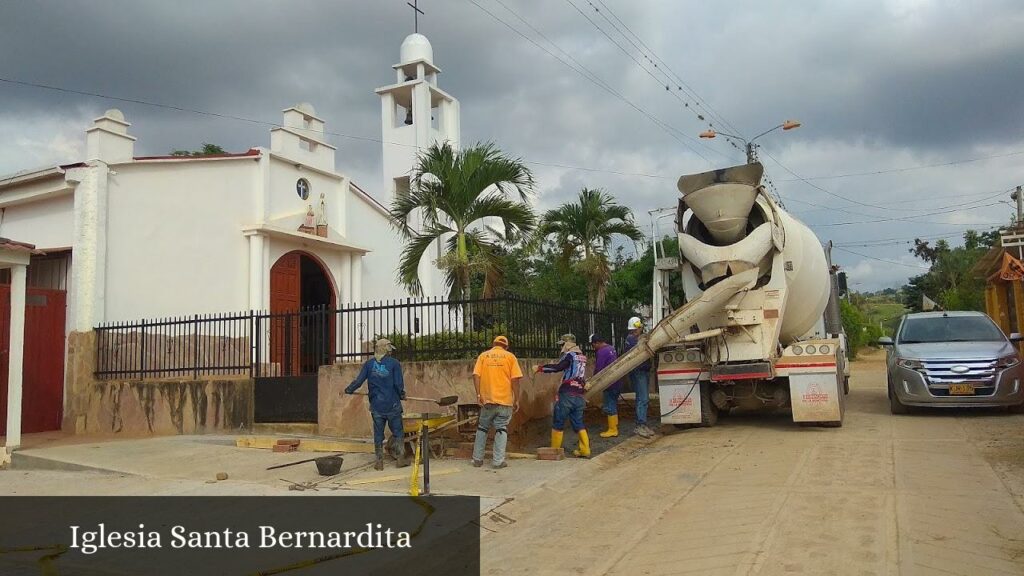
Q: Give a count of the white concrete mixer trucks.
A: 1